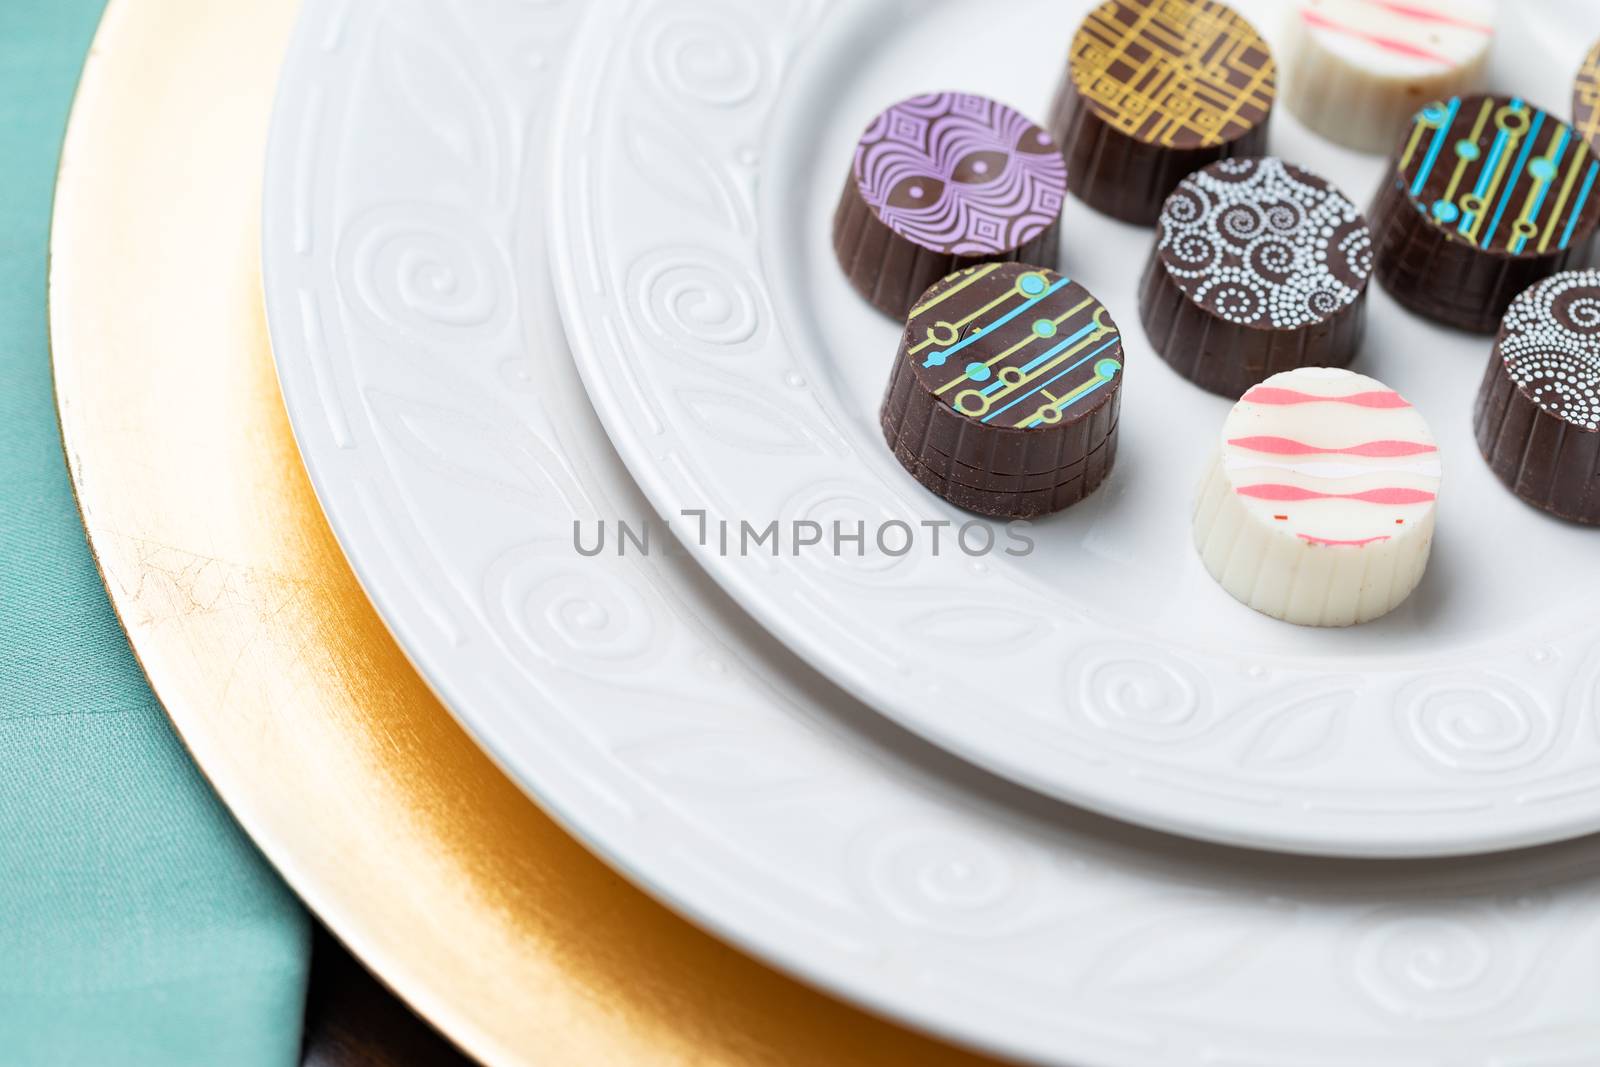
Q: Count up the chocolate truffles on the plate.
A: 9